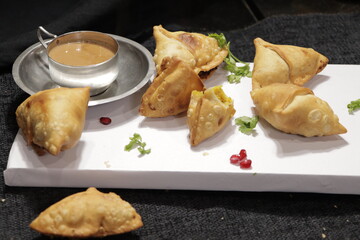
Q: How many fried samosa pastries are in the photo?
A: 7